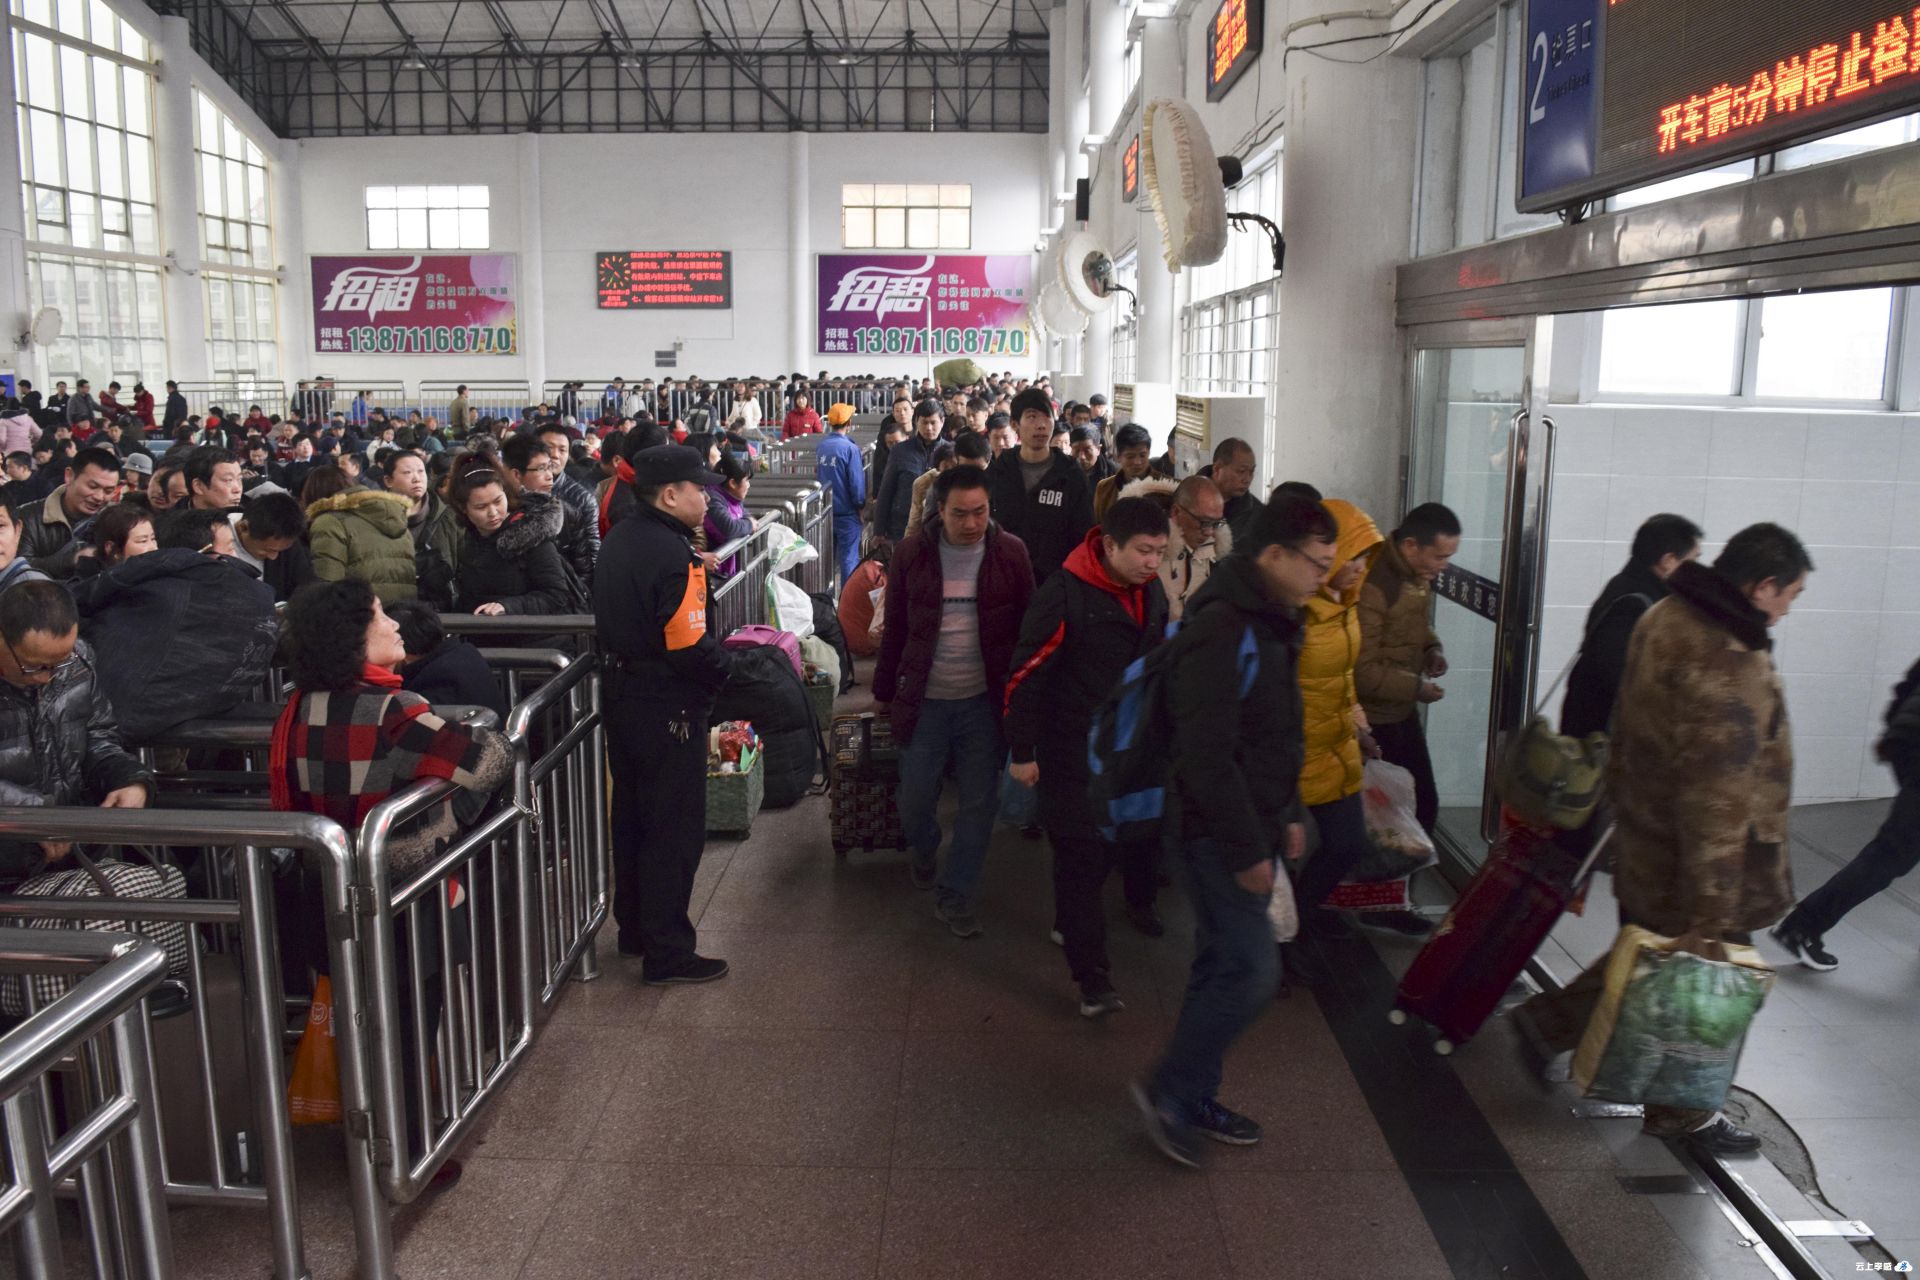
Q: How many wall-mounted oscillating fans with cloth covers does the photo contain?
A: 5